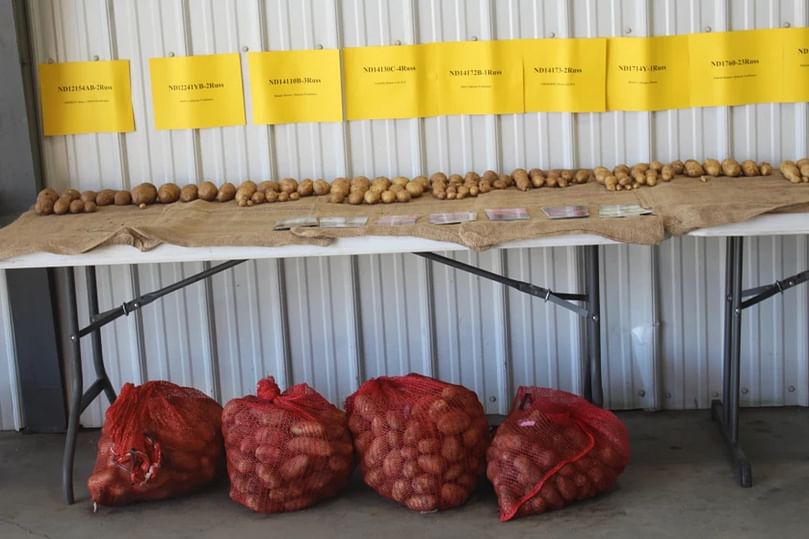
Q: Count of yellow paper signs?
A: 9